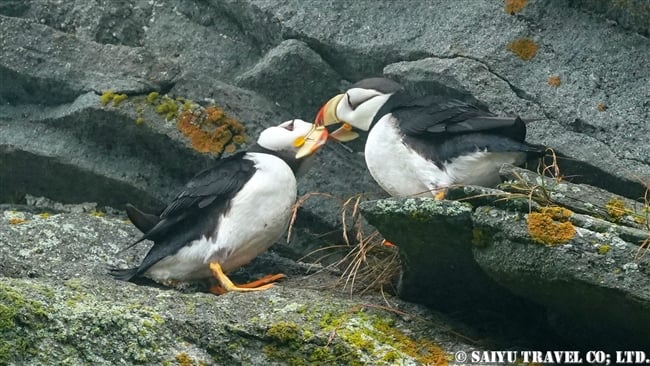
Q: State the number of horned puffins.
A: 2